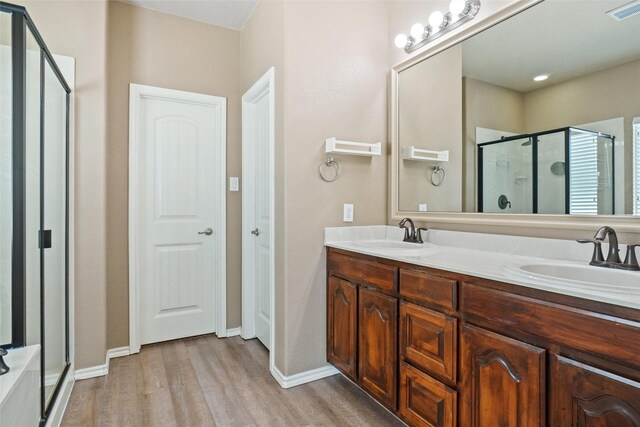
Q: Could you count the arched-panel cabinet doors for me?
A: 4